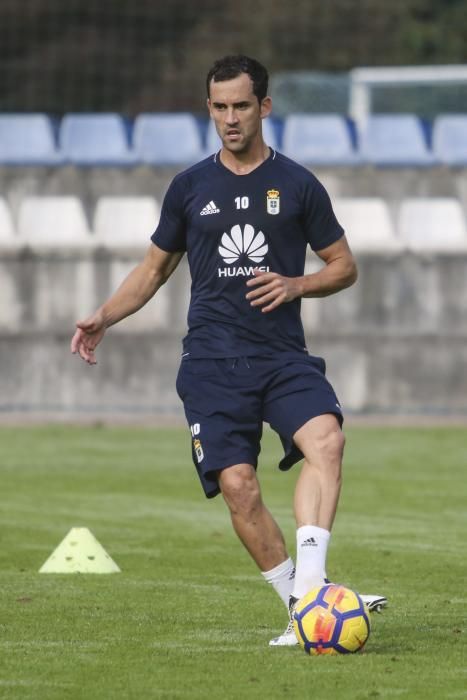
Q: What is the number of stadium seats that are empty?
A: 12